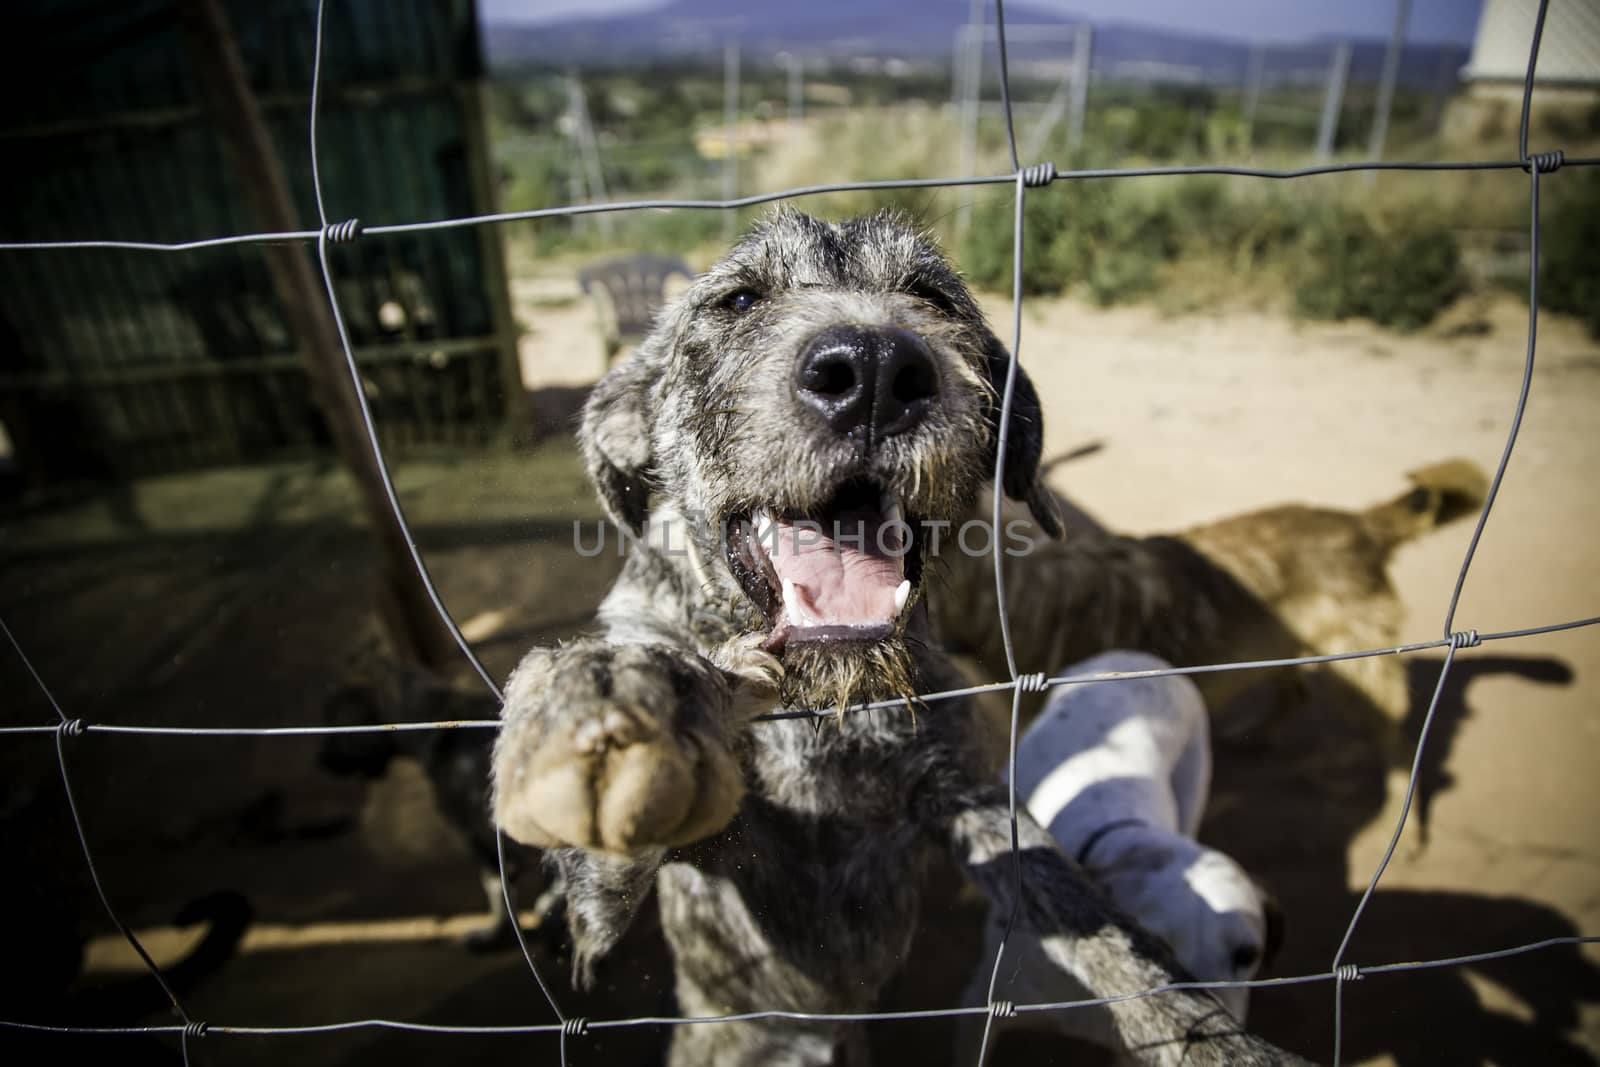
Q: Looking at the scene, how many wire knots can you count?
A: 10